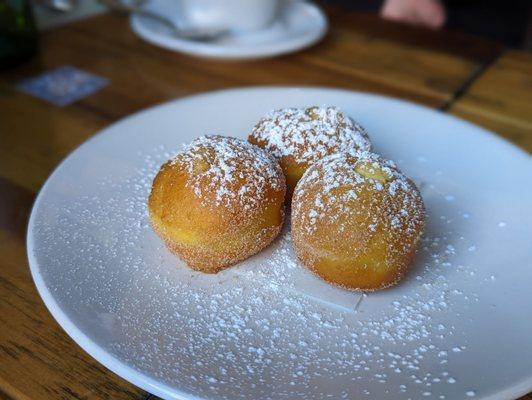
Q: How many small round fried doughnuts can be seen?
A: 3